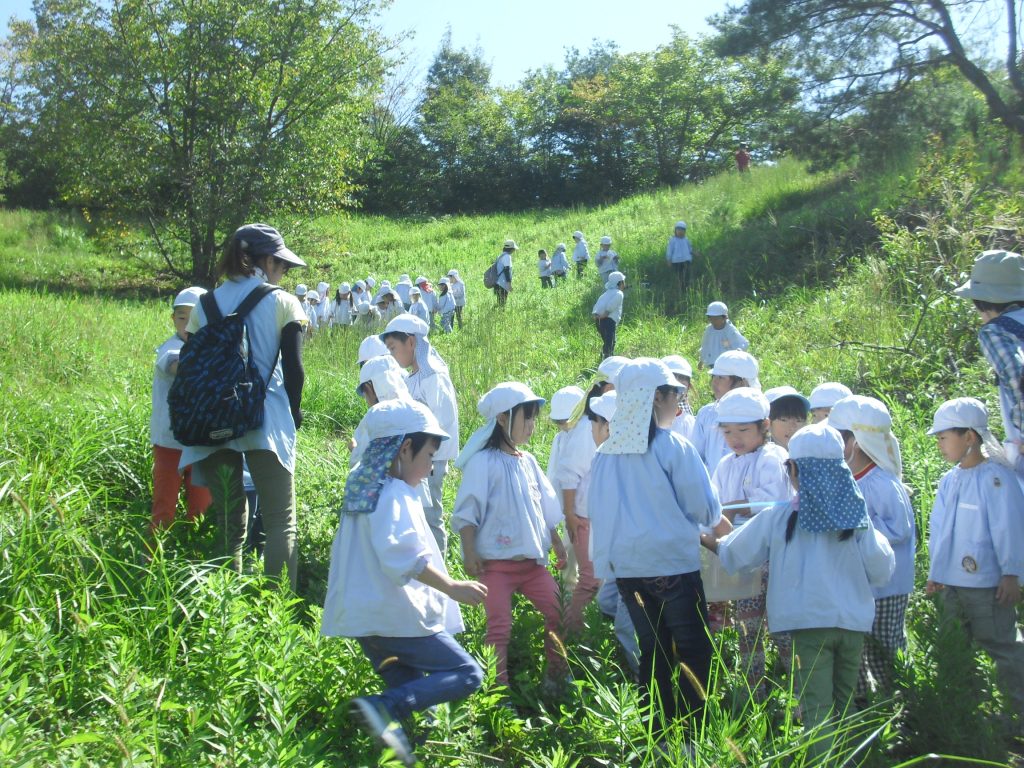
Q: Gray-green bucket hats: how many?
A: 1